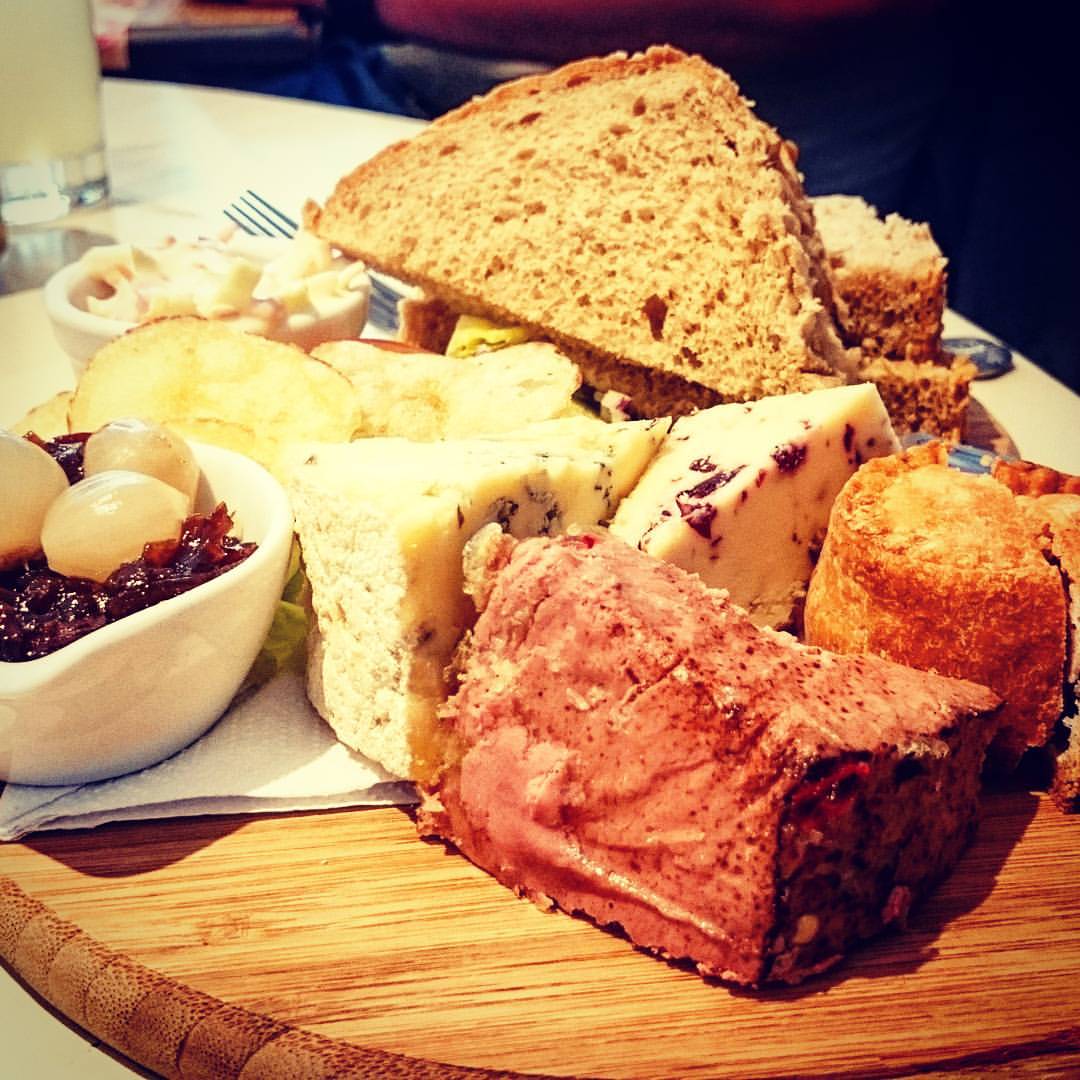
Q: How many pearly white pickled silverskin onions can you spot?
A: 3